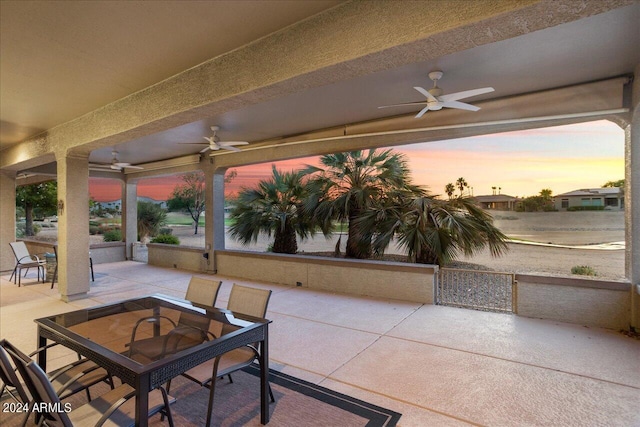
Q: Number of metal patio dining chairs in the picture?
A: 4